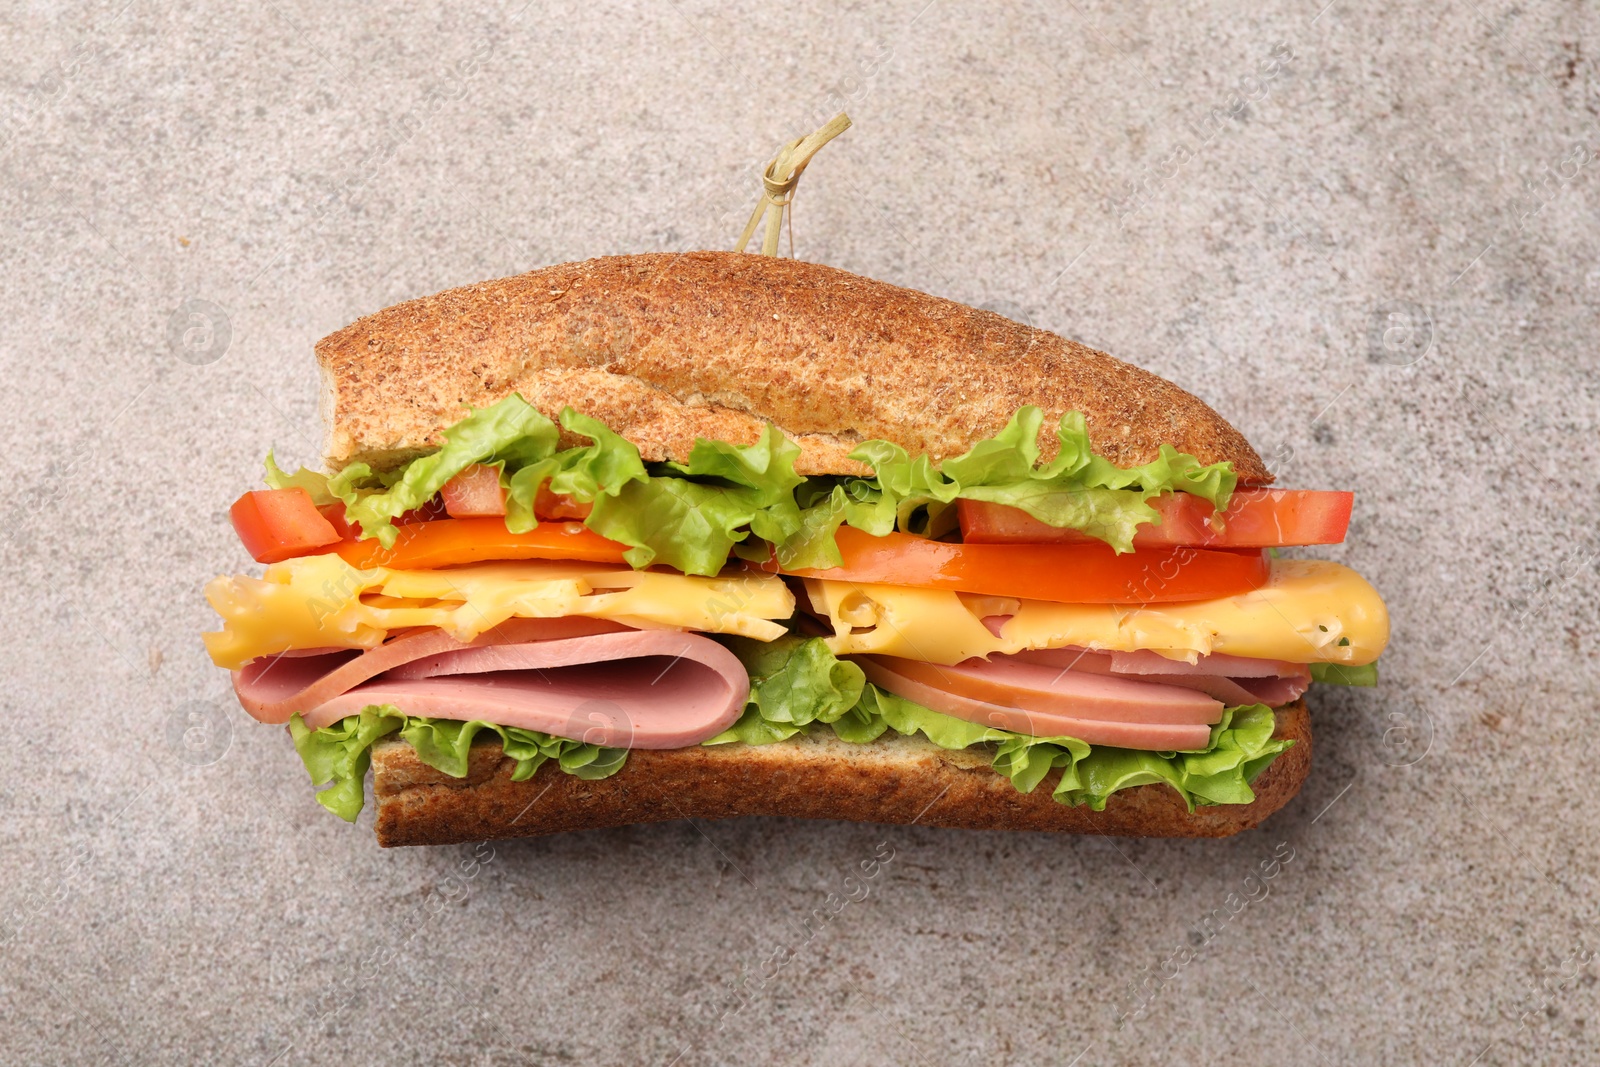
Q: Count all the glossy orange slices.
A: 2